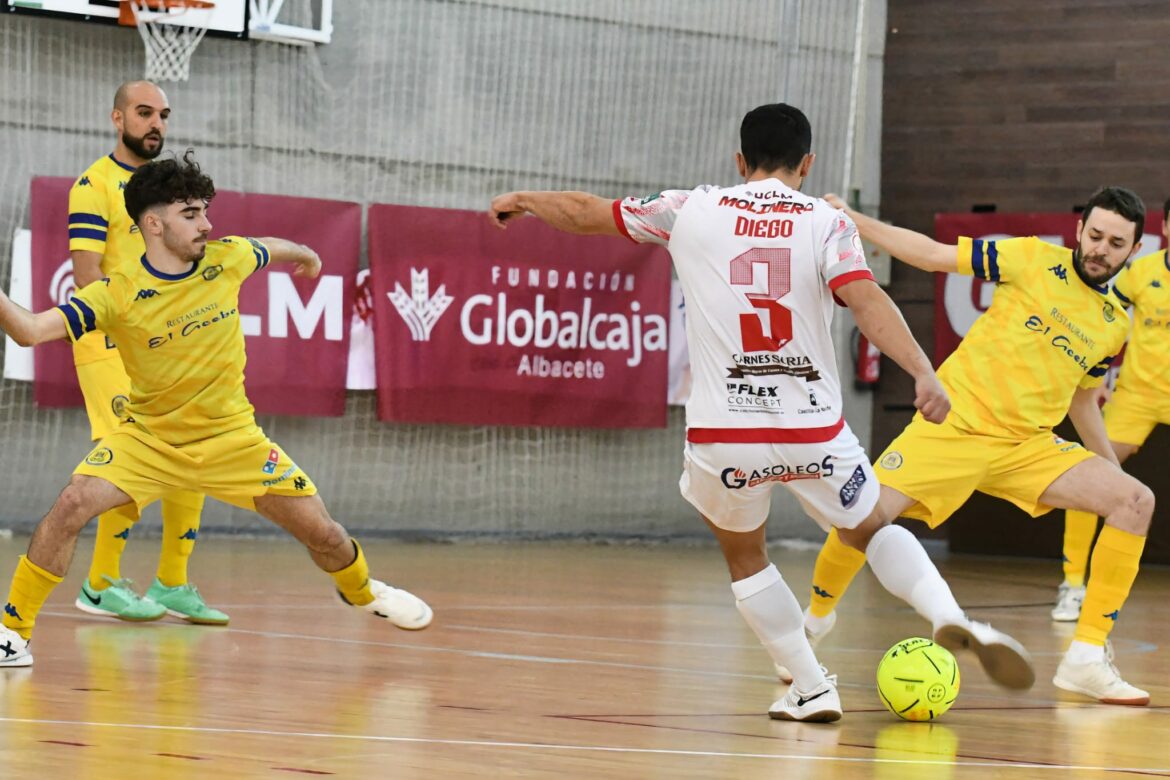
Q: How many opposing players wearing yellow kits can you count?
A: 4